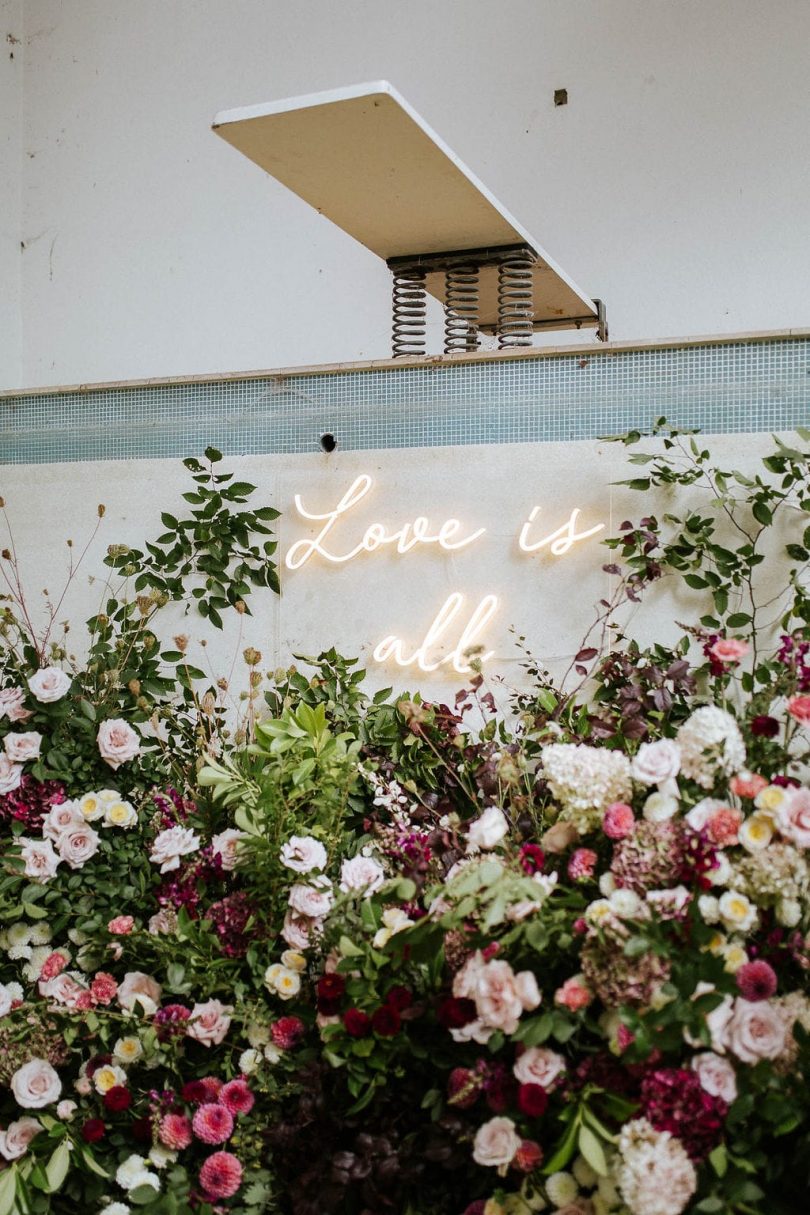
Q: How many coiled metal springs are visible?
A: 3